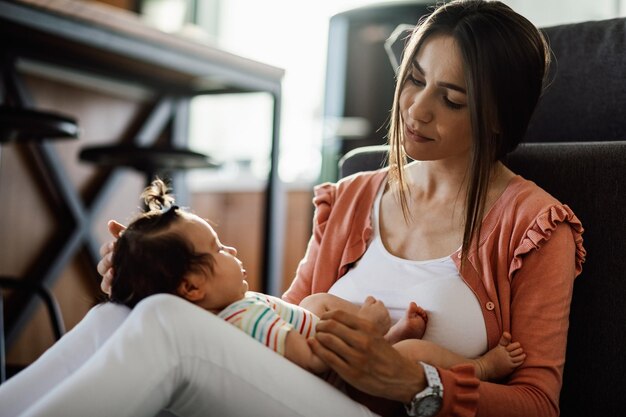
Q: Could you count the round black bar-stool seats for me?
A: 2